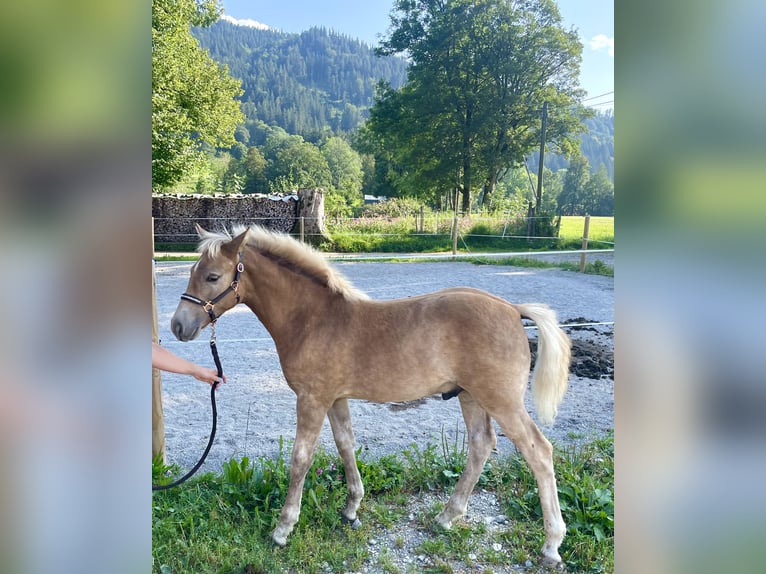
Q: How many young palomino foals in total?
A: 1